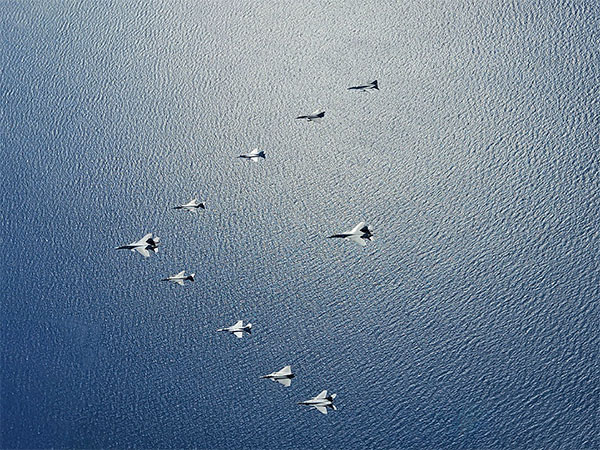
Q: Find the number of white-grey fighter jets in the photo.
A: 10